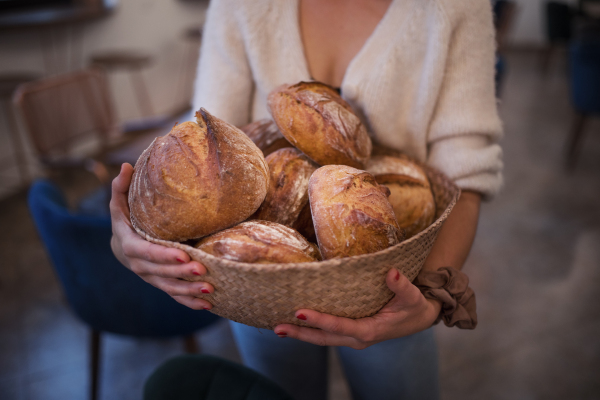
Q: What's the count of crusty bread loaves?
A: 7